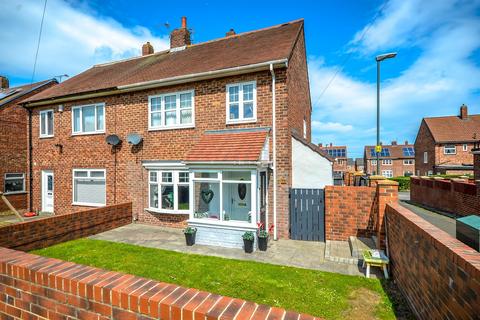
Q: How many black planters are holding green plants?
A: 3